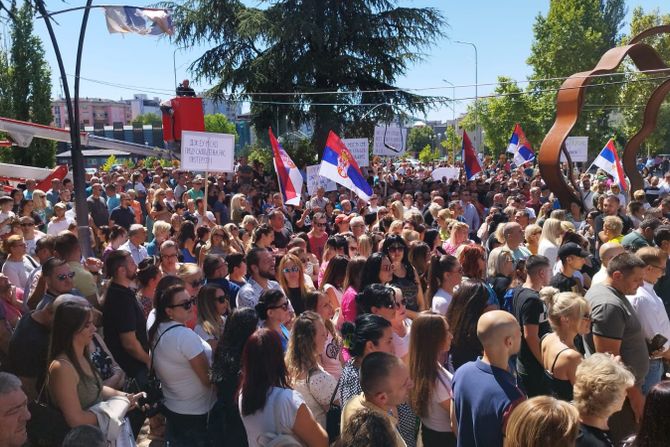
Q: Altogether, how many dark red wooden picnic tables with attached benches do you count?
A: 0